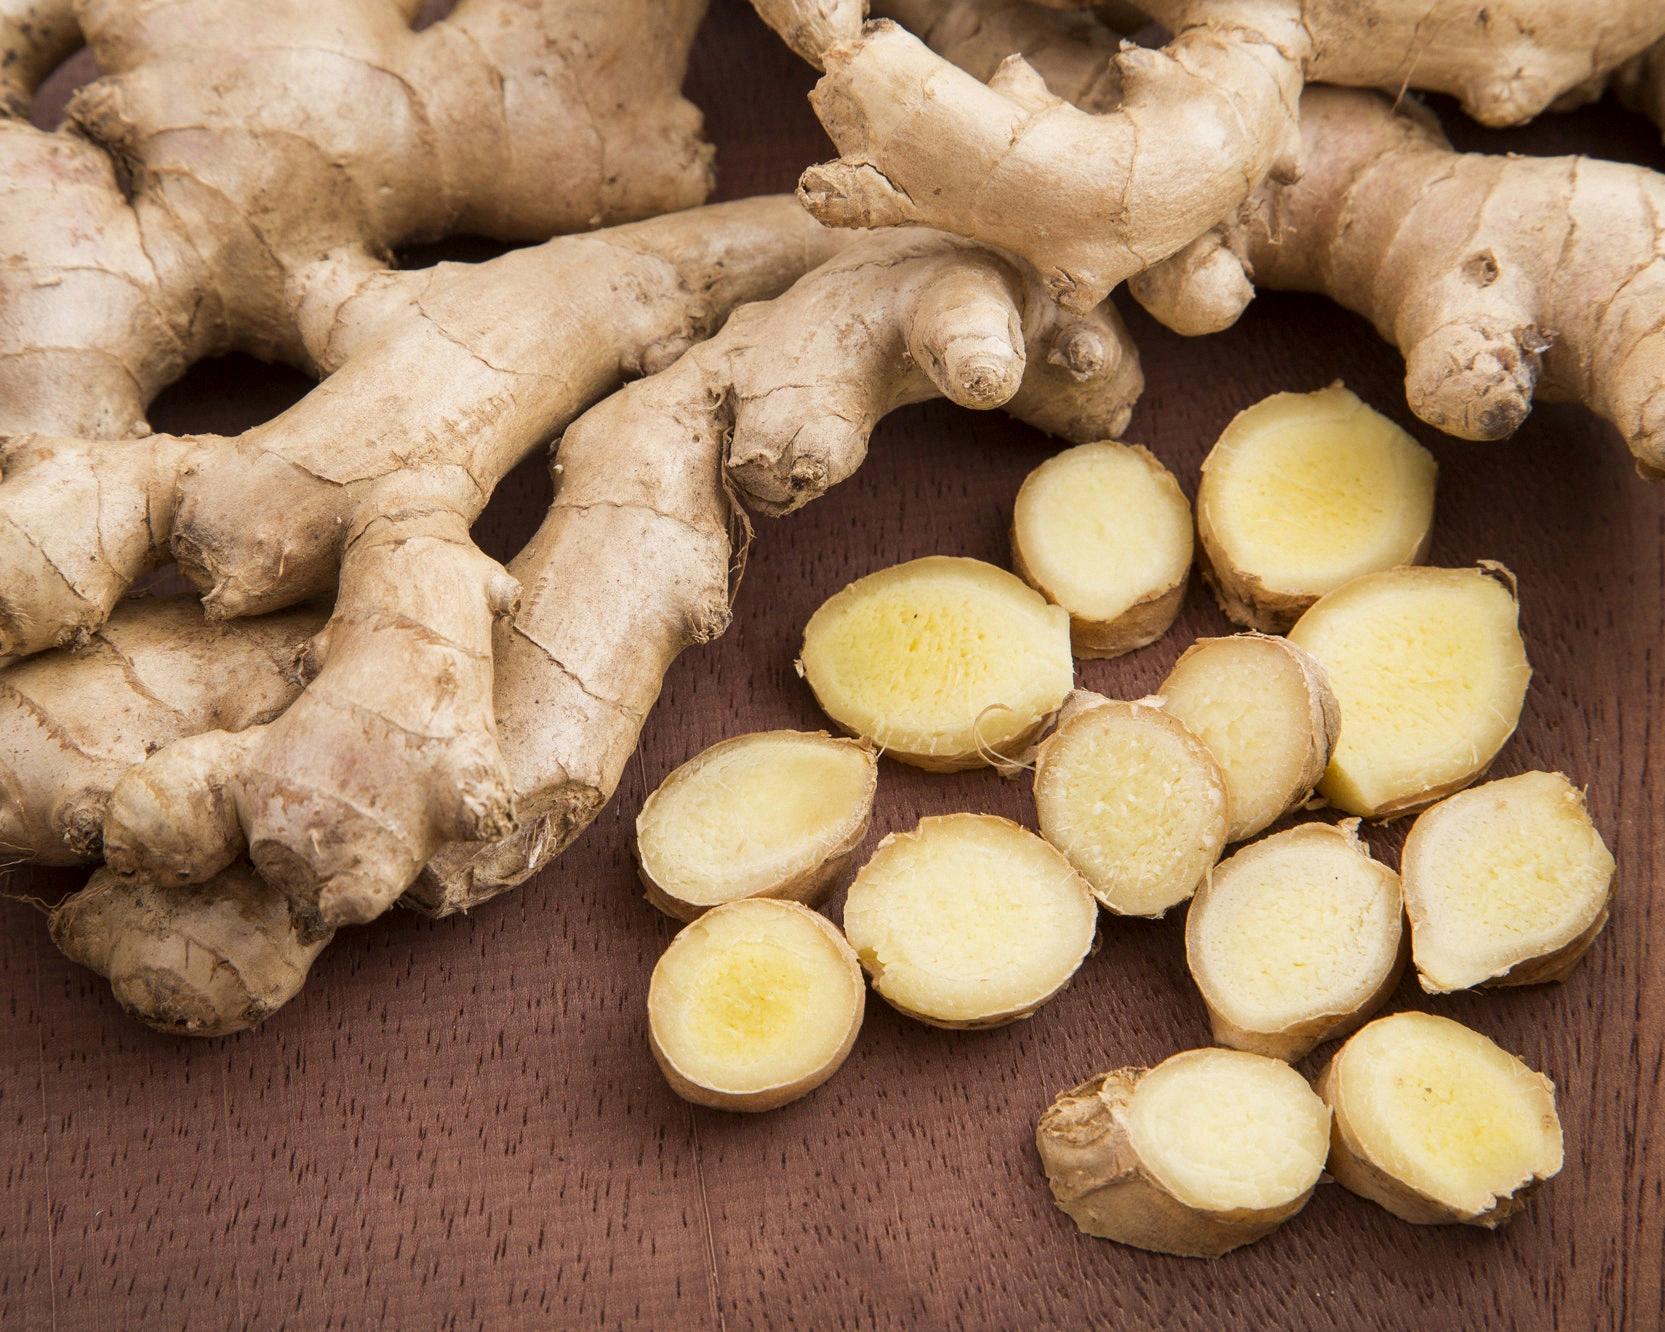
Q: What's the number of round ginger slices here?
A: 13